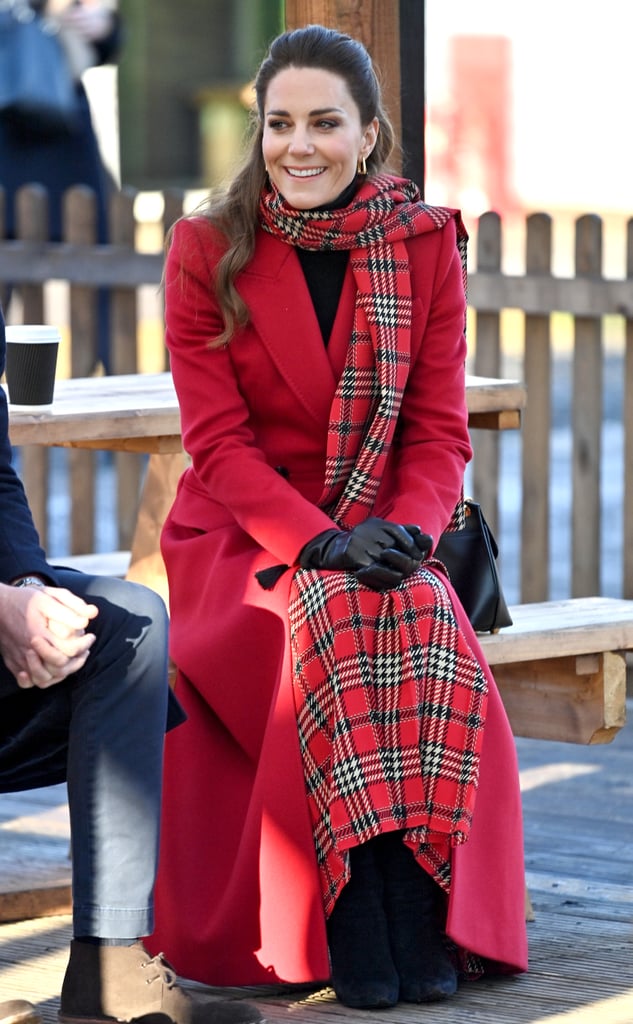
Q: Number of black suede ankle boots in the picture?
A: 2